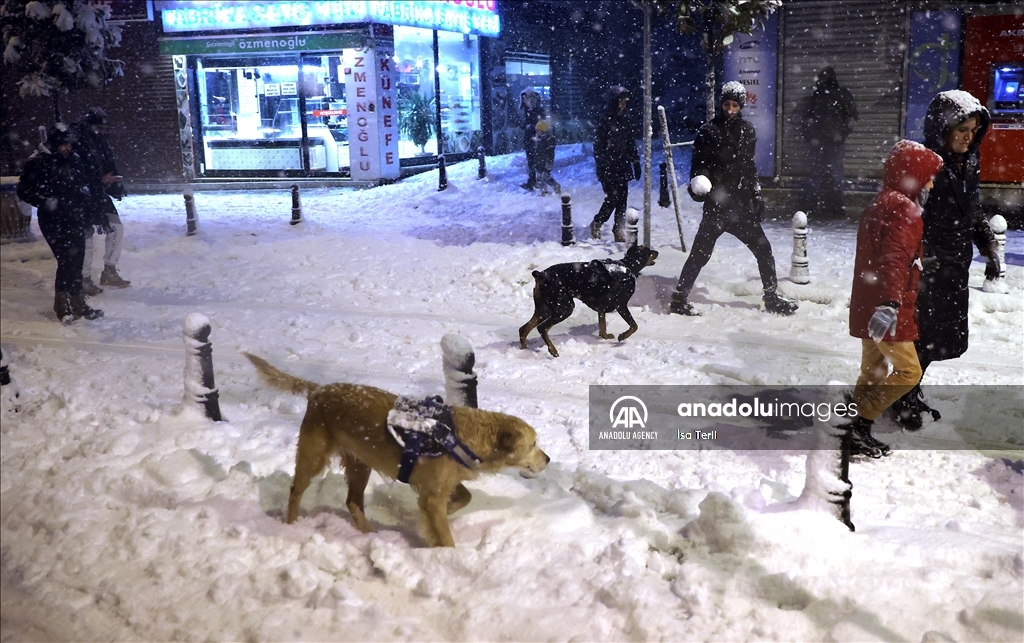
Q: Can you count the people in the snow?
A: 9